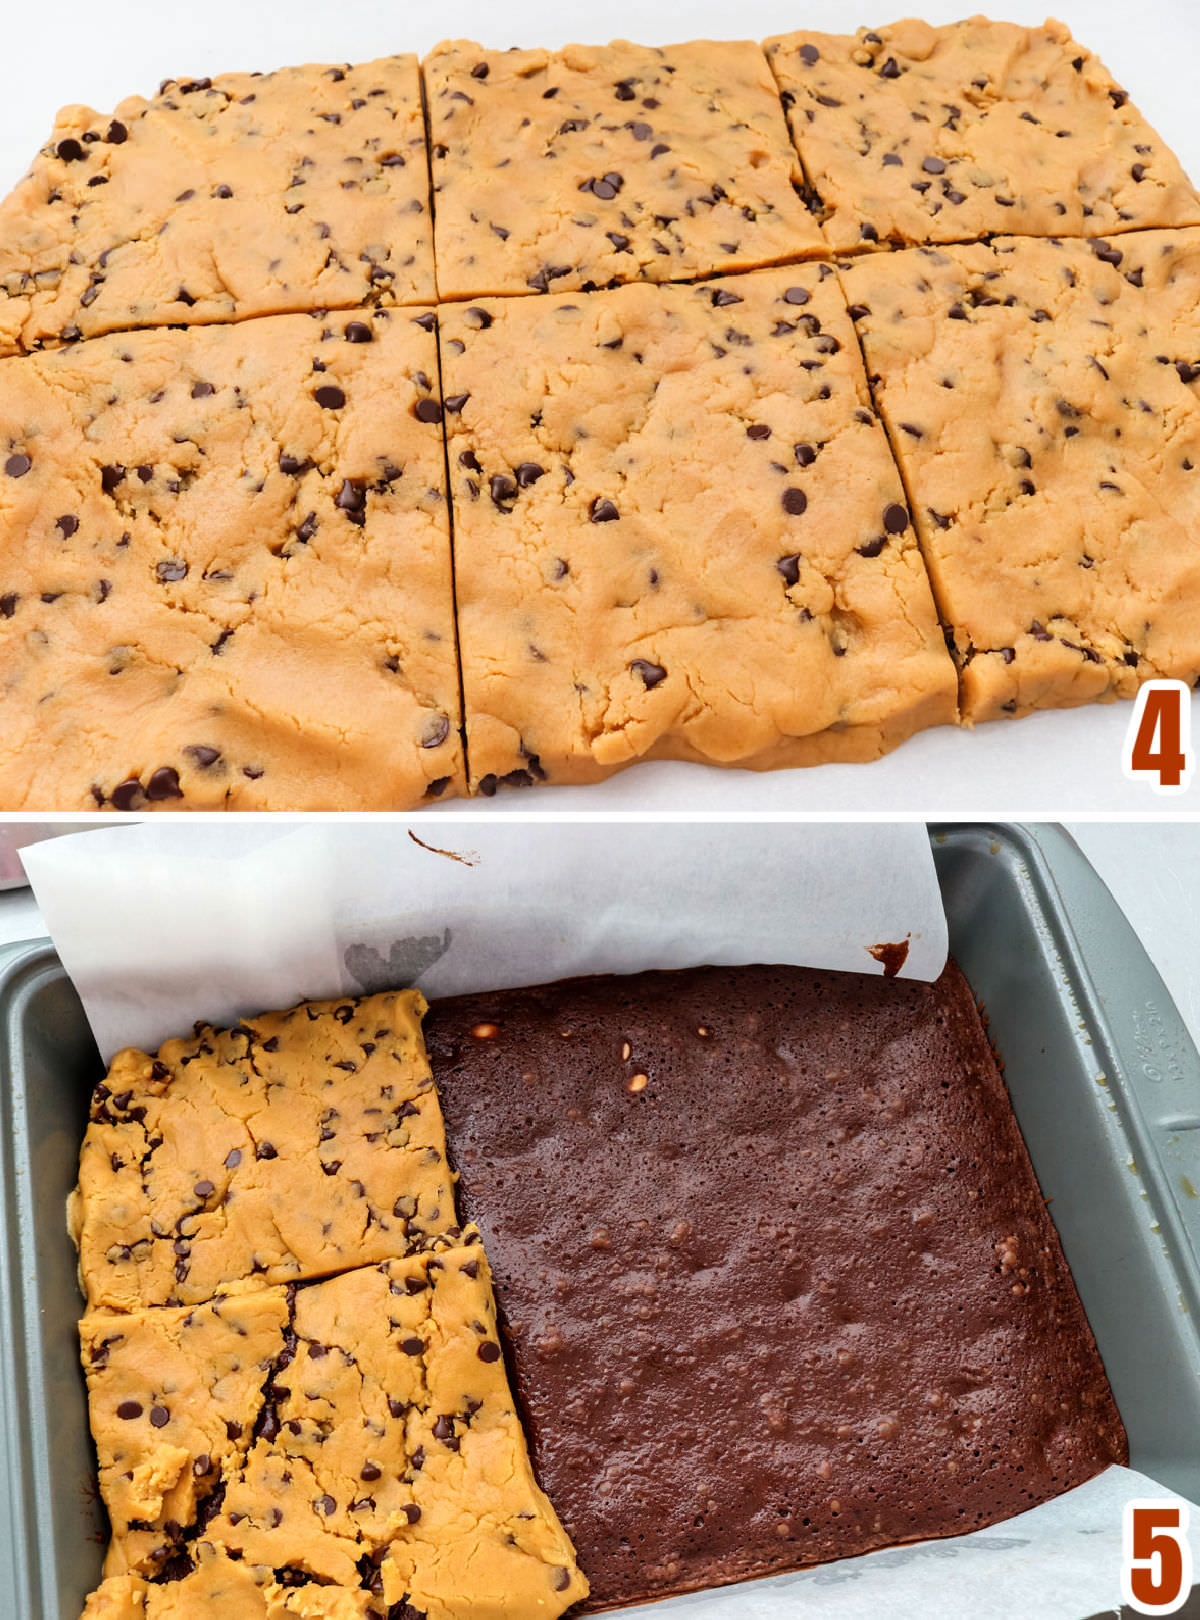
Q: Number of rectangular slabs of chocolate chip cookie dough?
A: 8